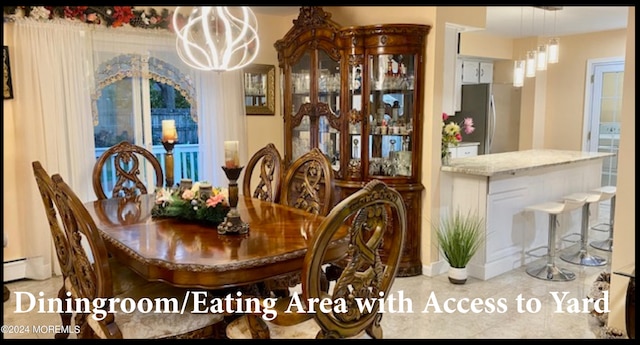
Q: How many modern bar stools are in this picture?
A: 3